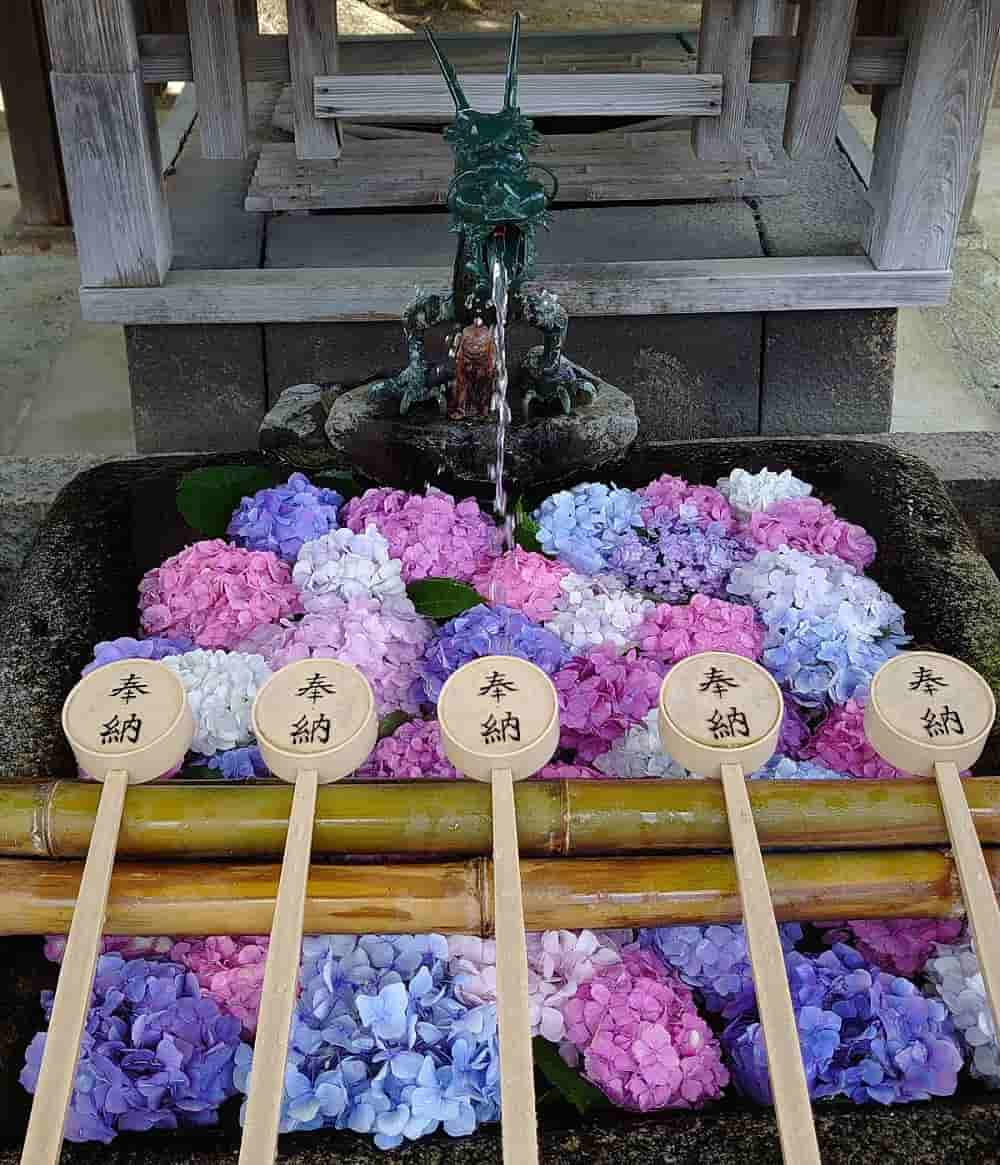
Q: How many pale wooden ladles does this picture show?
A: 5